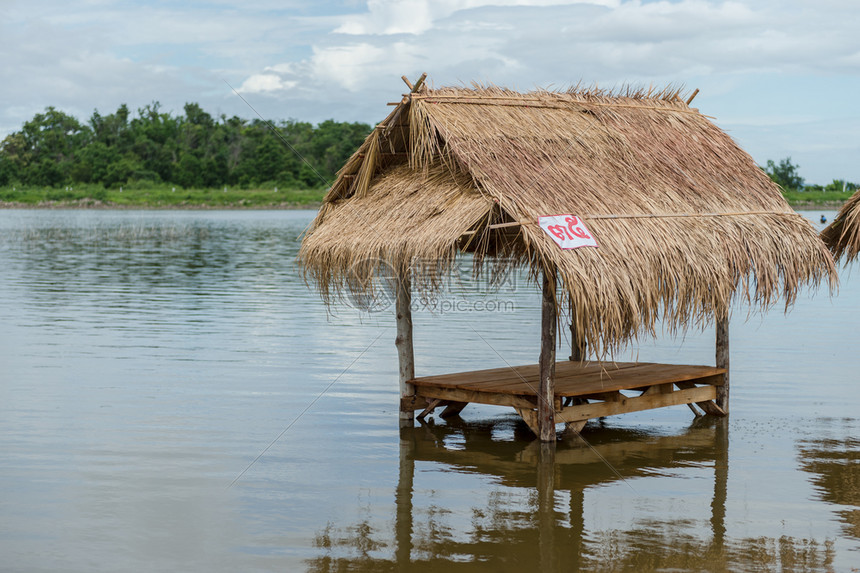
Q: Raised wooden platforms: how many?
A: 1